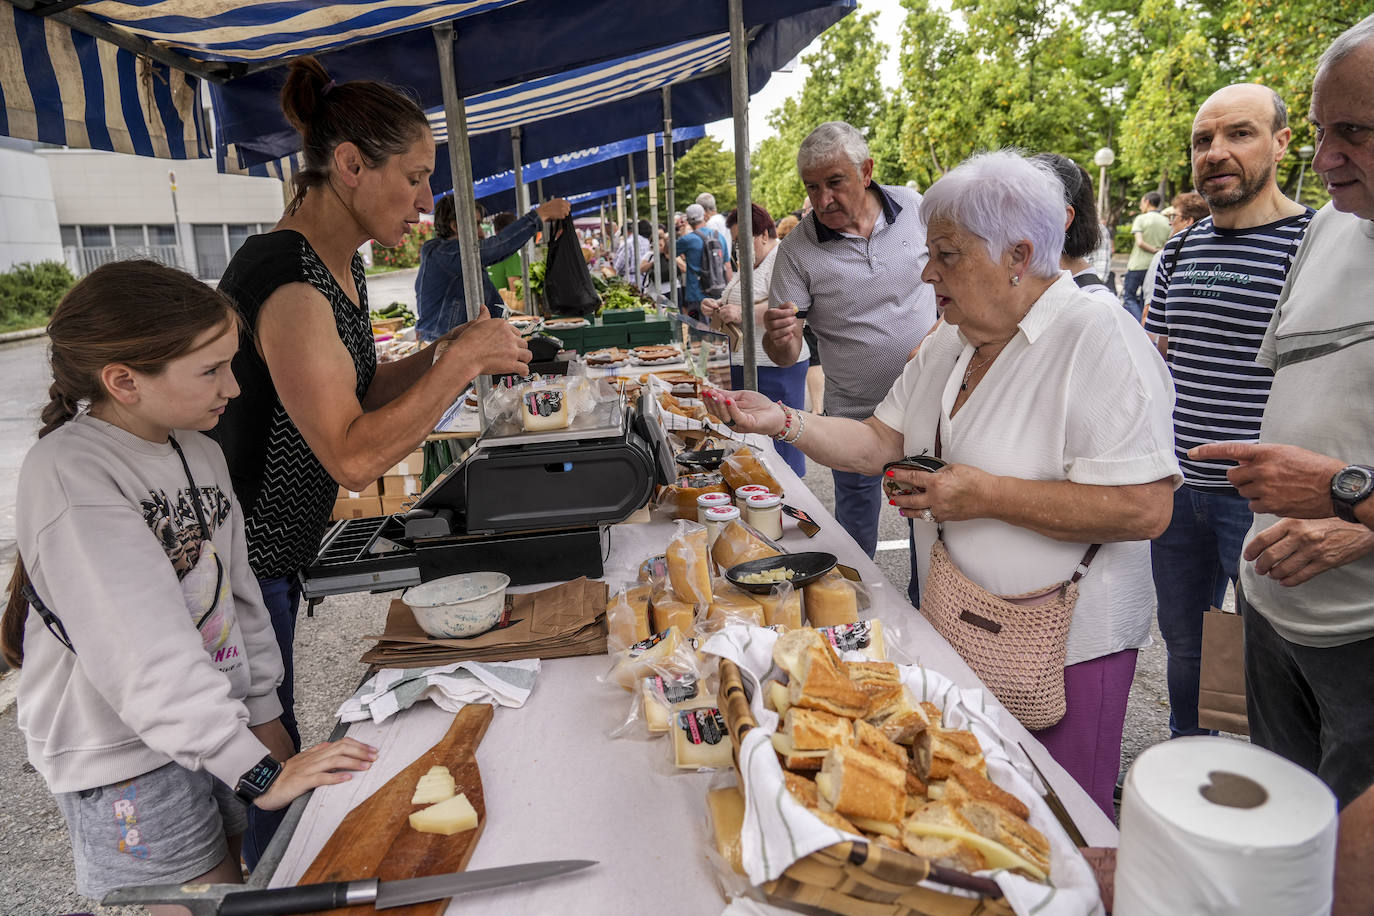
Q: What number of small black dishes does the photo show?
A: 2